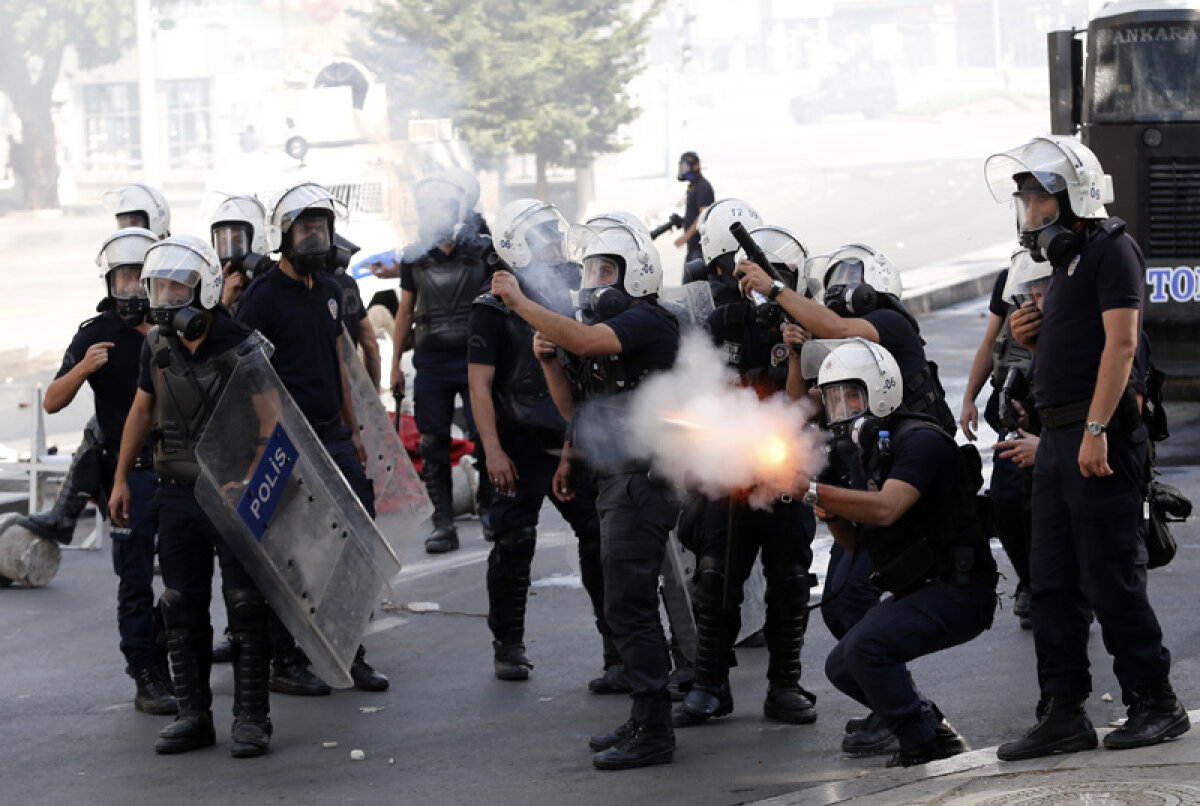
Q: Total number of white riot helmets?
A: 15